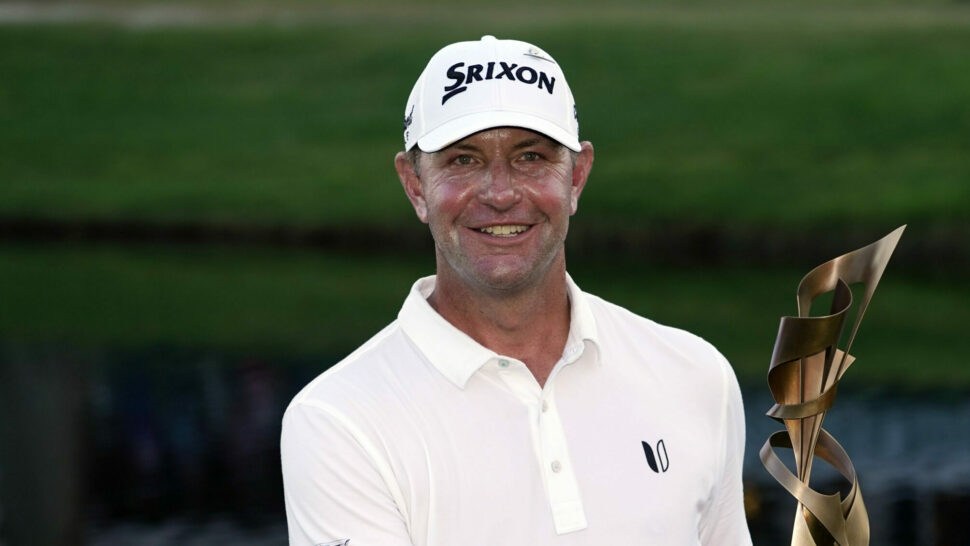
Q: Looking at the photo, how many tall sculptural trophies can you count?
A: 1